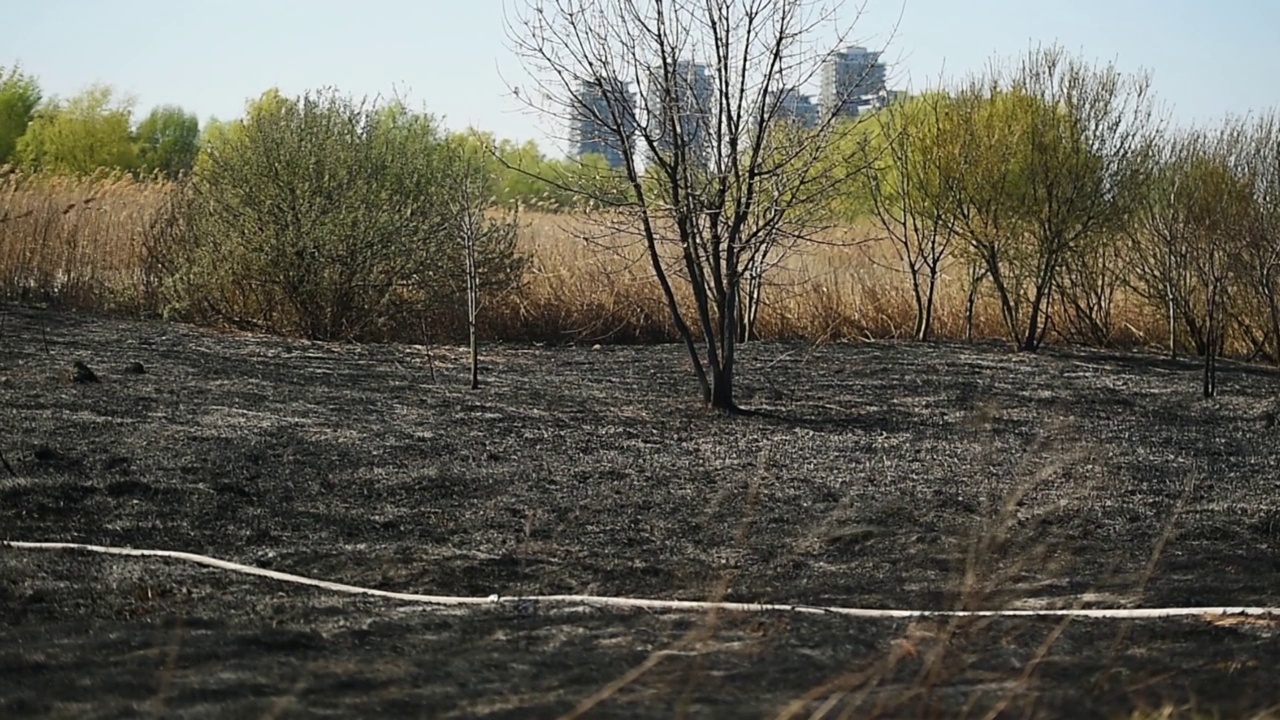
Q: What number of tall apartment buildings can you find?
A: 4